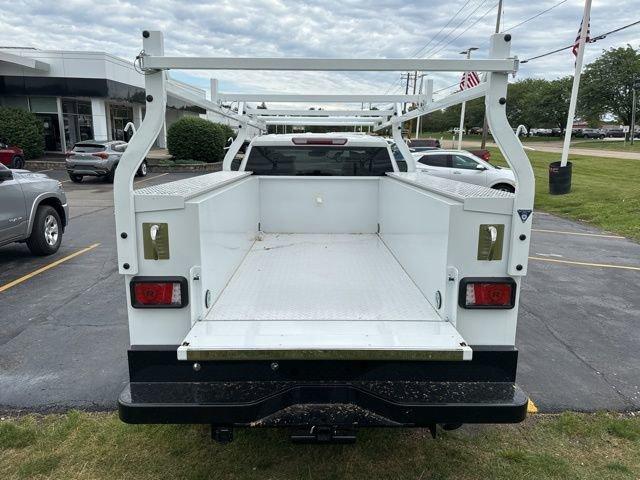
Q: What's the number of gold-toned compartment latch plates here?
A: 2